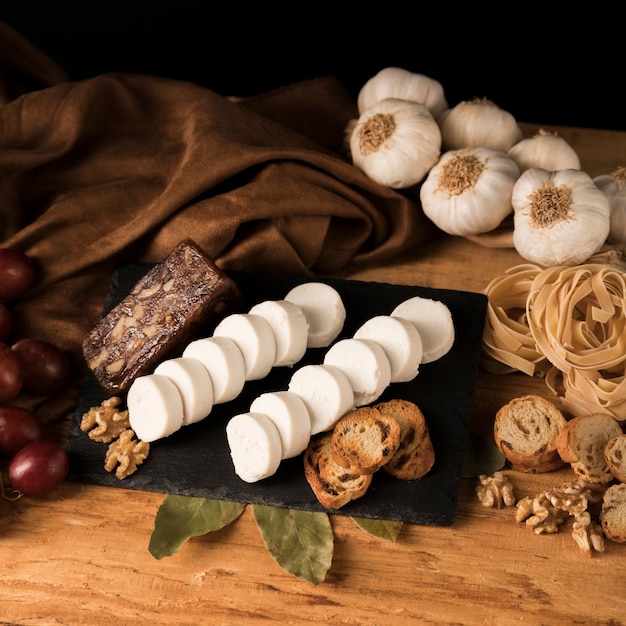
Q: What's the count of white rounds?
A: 12